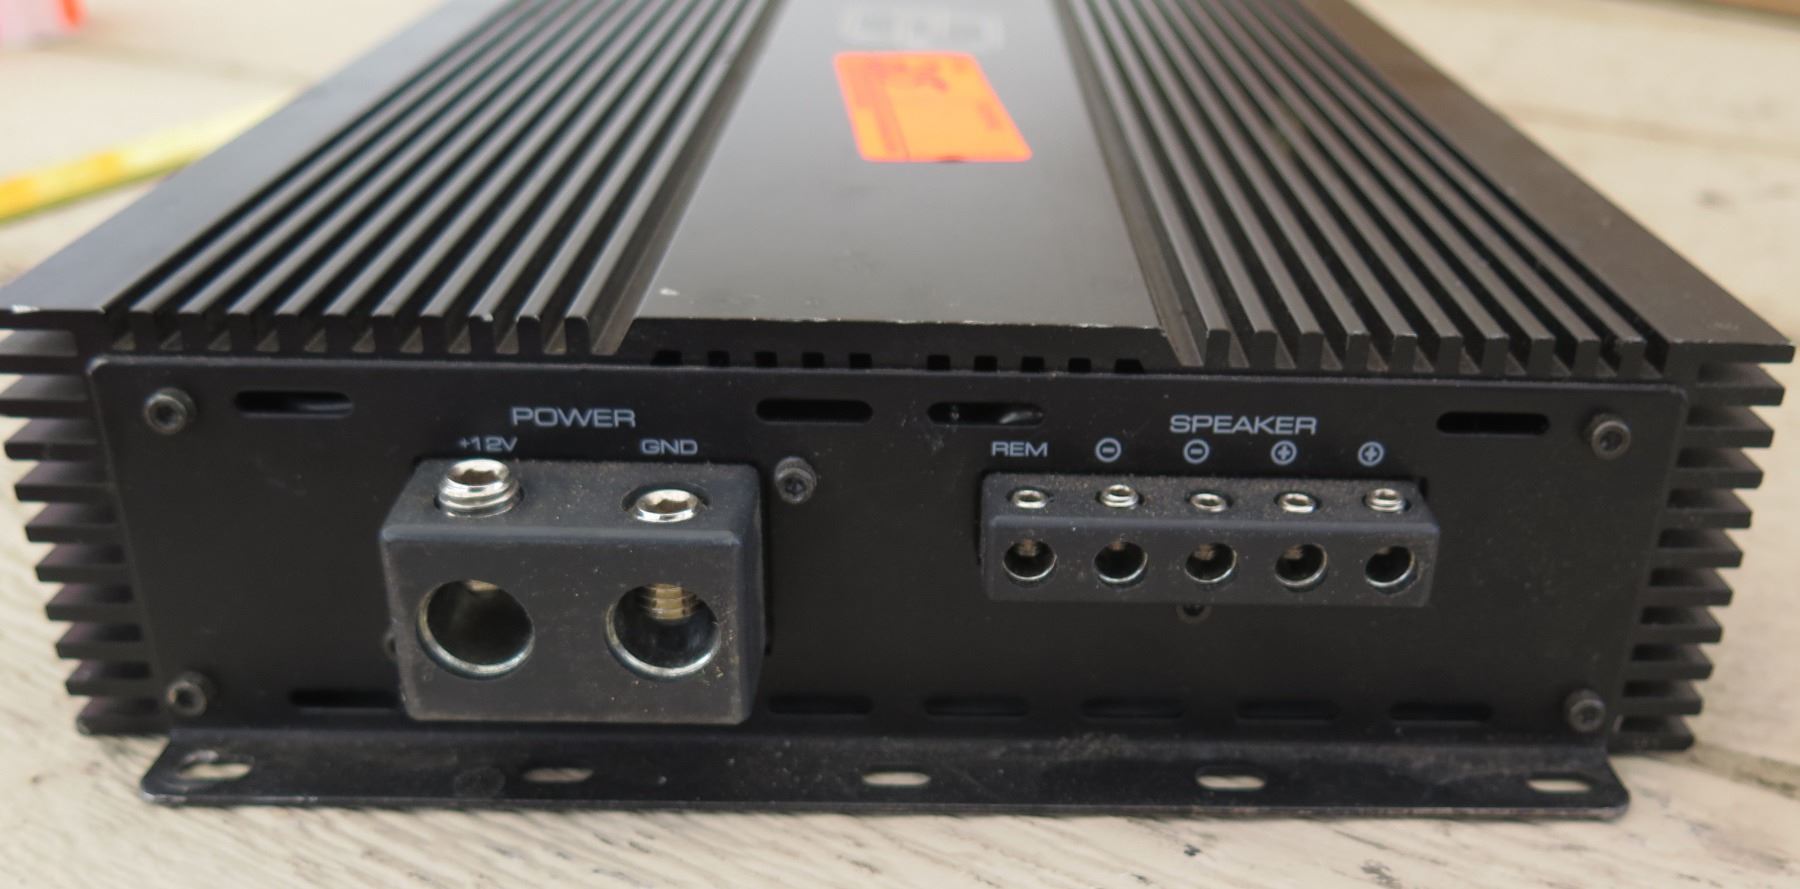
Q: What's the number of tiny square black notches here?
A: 10